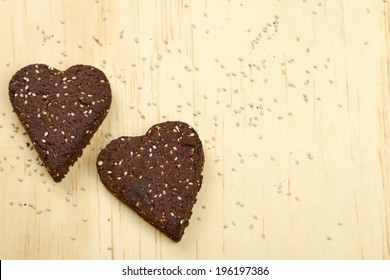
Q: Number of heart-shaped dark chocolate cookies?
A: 2